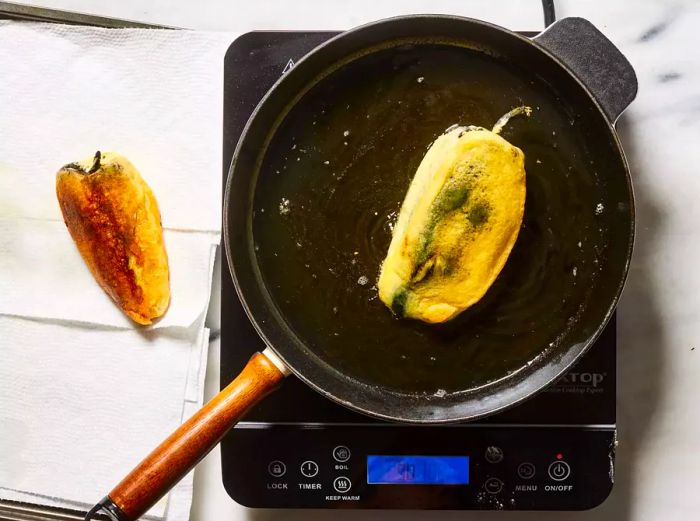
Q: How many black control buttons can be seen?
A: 8